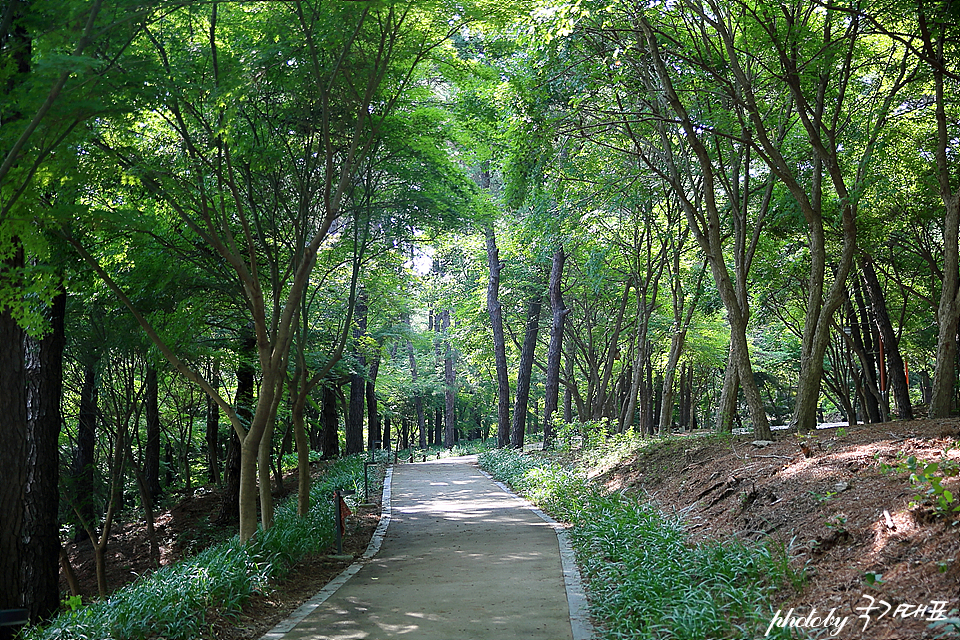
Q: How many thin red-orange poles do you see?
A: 2